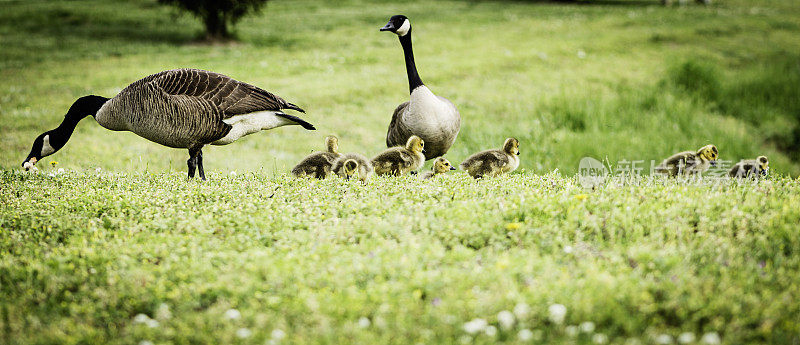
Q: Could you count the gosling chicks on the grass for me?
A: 7